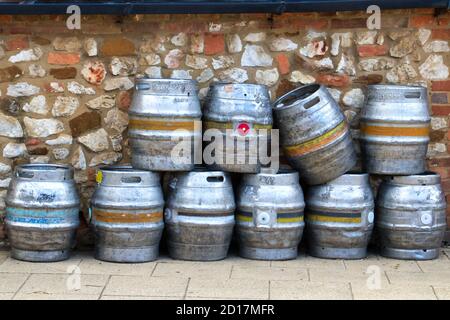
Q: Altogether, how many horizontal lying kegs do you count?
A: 0